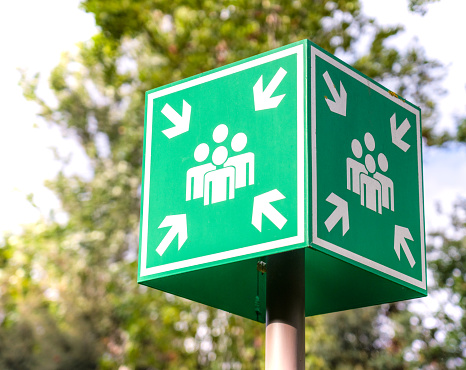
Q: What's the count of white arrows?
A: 8